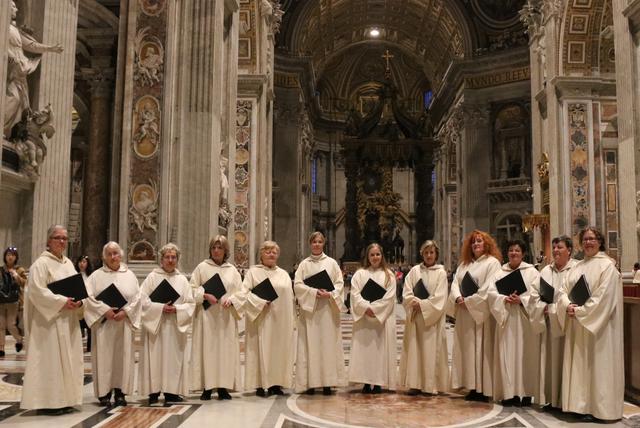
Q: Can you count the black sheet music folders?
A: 12